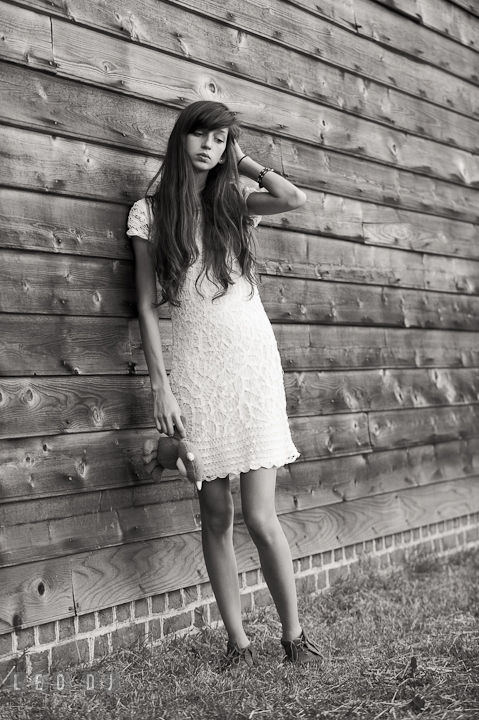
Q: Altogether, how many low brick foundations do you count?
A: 1